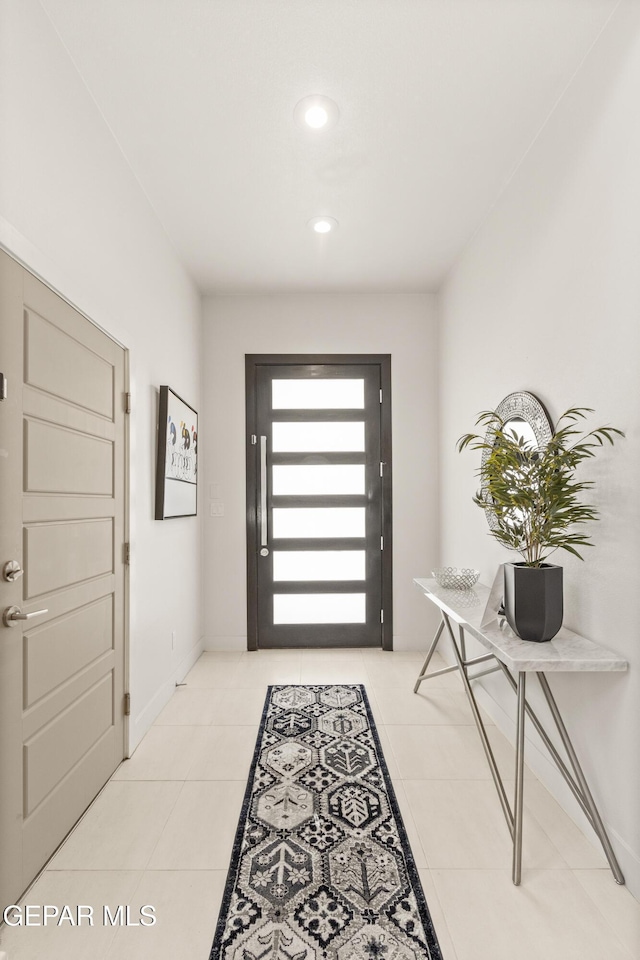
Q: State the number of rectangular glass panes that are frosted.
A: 6